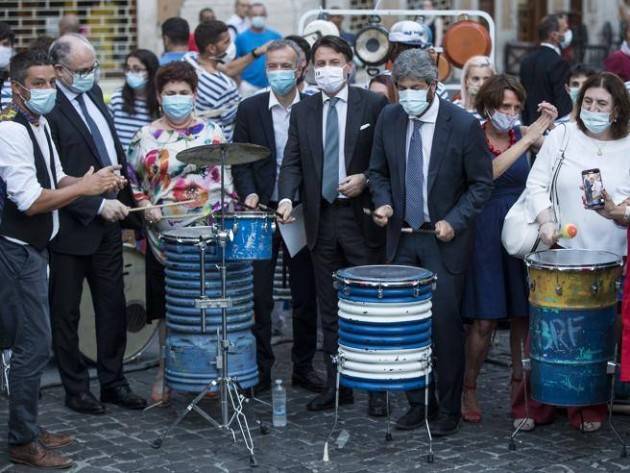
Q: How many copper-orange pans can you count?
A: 2